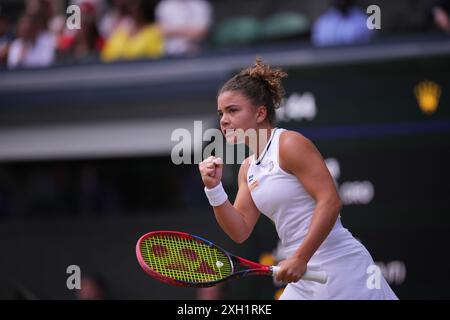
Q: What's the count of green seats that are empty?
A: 2